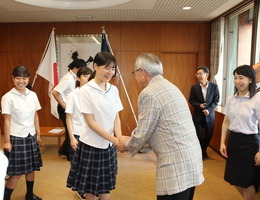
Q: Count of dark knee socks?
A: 2